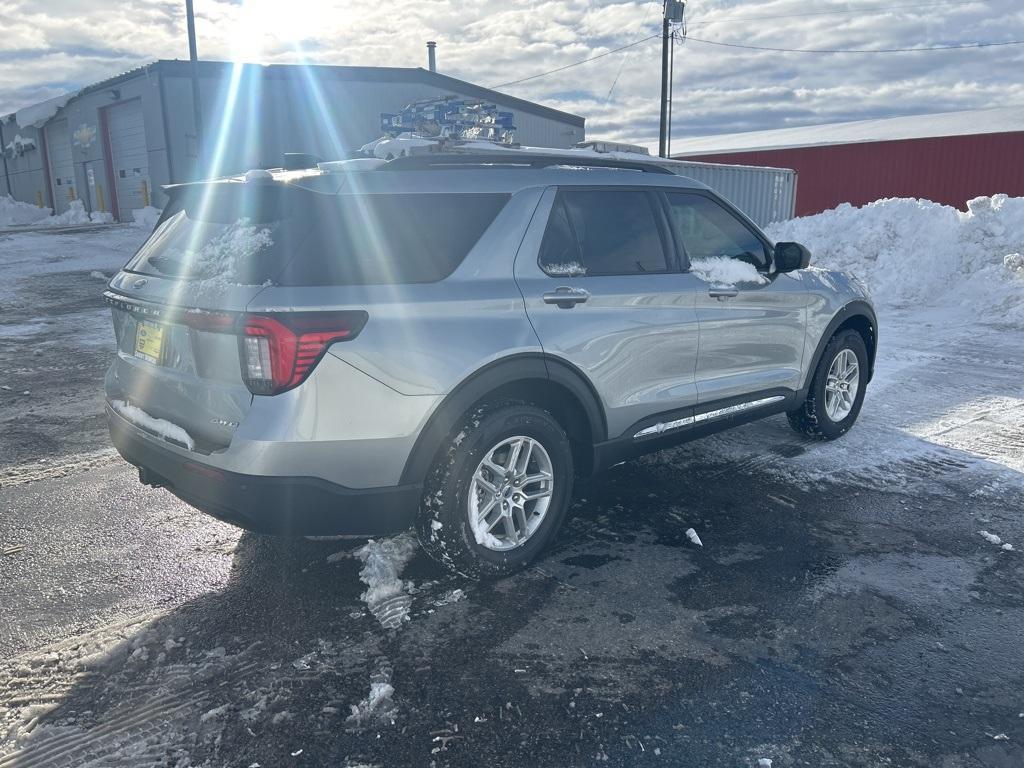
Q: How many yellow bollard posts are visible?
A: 4